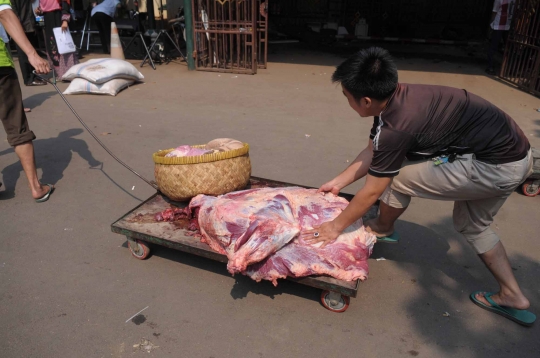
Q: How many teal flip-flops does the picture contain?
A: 2